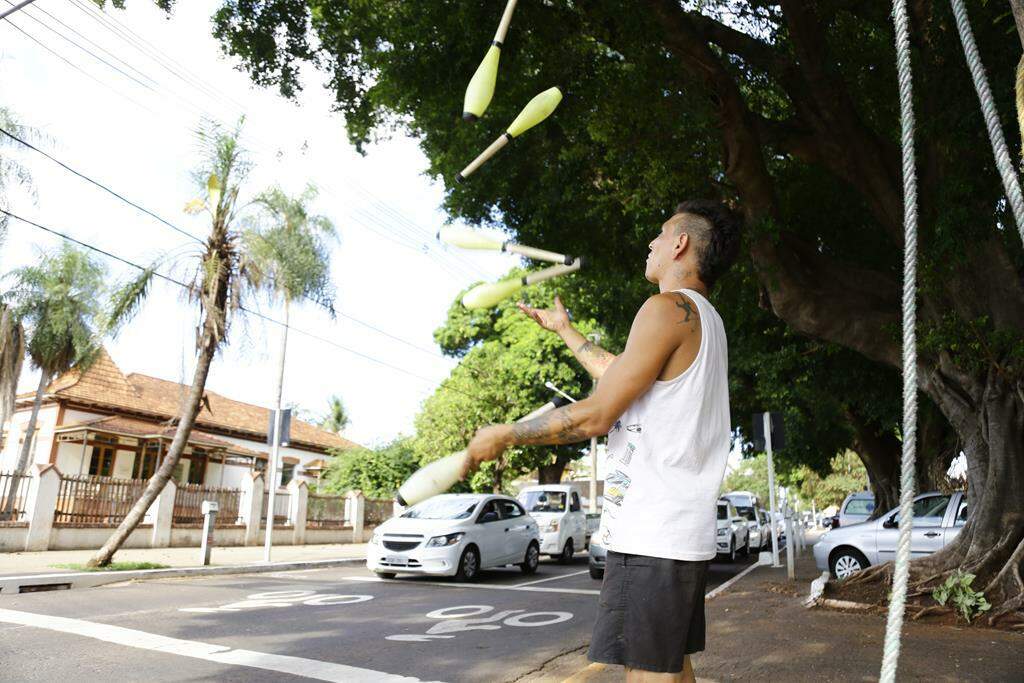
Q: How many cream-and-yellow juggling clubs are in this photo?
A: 5